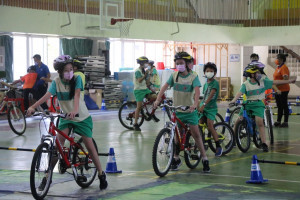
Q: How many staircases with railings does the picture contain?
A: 1